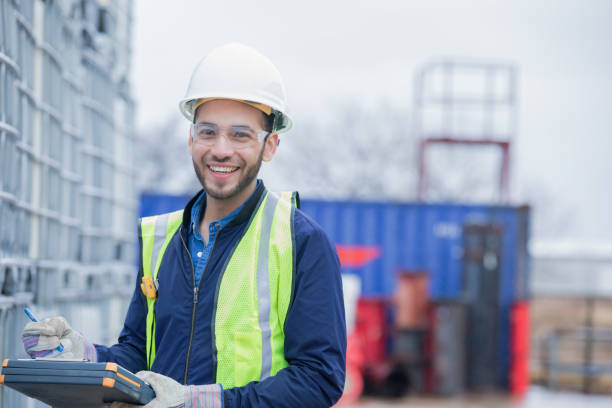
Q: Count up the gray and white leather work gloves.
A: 2